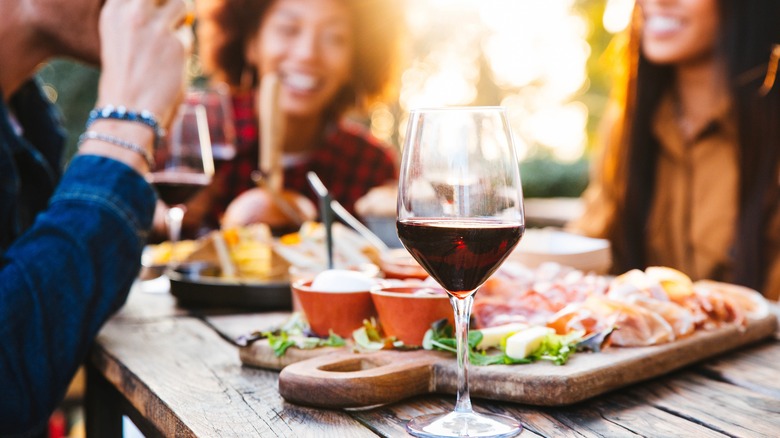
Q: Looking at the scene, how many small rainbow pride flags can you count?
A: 0